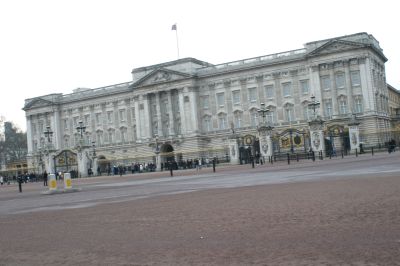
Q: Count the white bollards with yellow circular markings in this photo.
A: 2